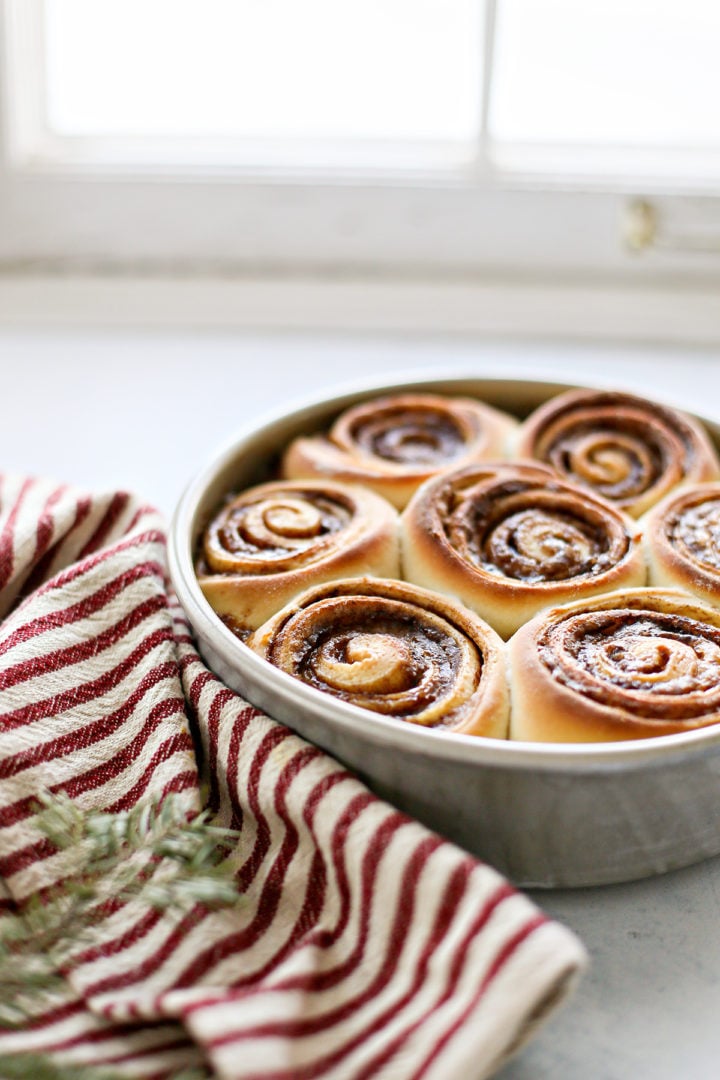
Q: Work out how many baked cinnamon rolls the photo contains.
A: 7